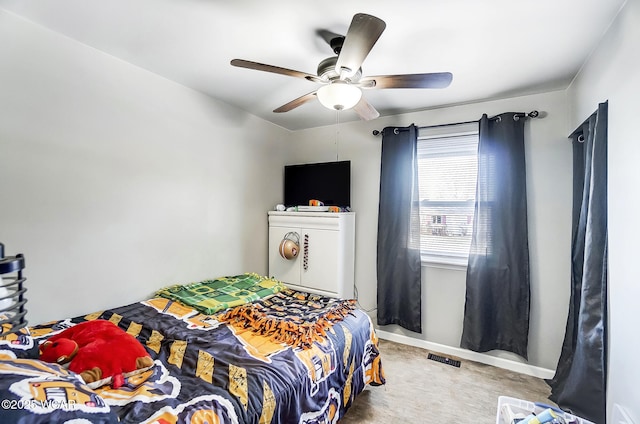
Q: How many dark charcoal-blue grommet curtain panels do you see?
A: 3